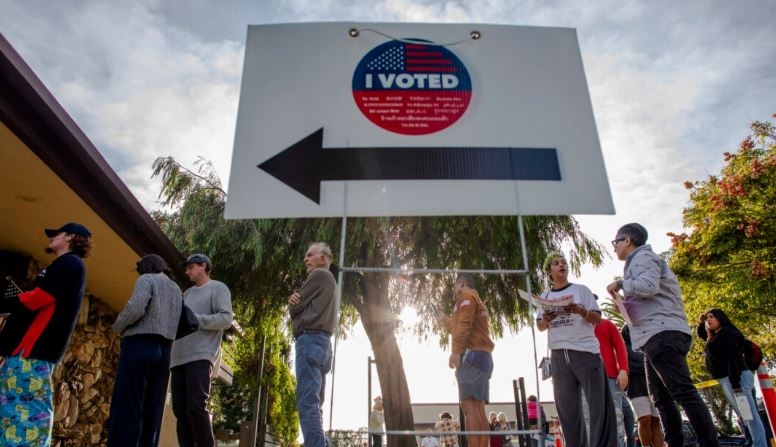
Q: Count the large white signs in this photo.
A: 1